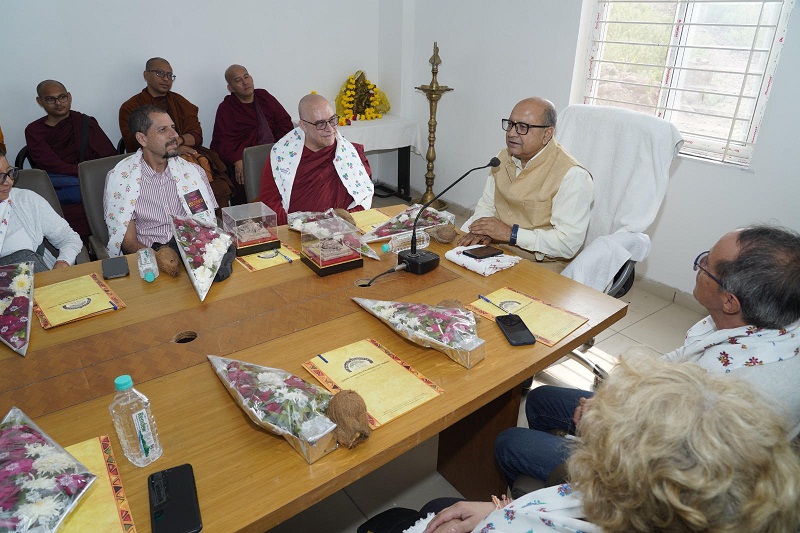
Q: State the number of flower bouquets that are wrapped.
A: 7